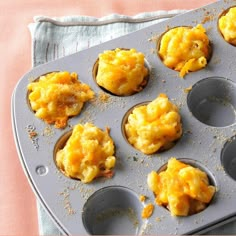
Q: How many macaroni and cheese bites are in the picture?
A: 7